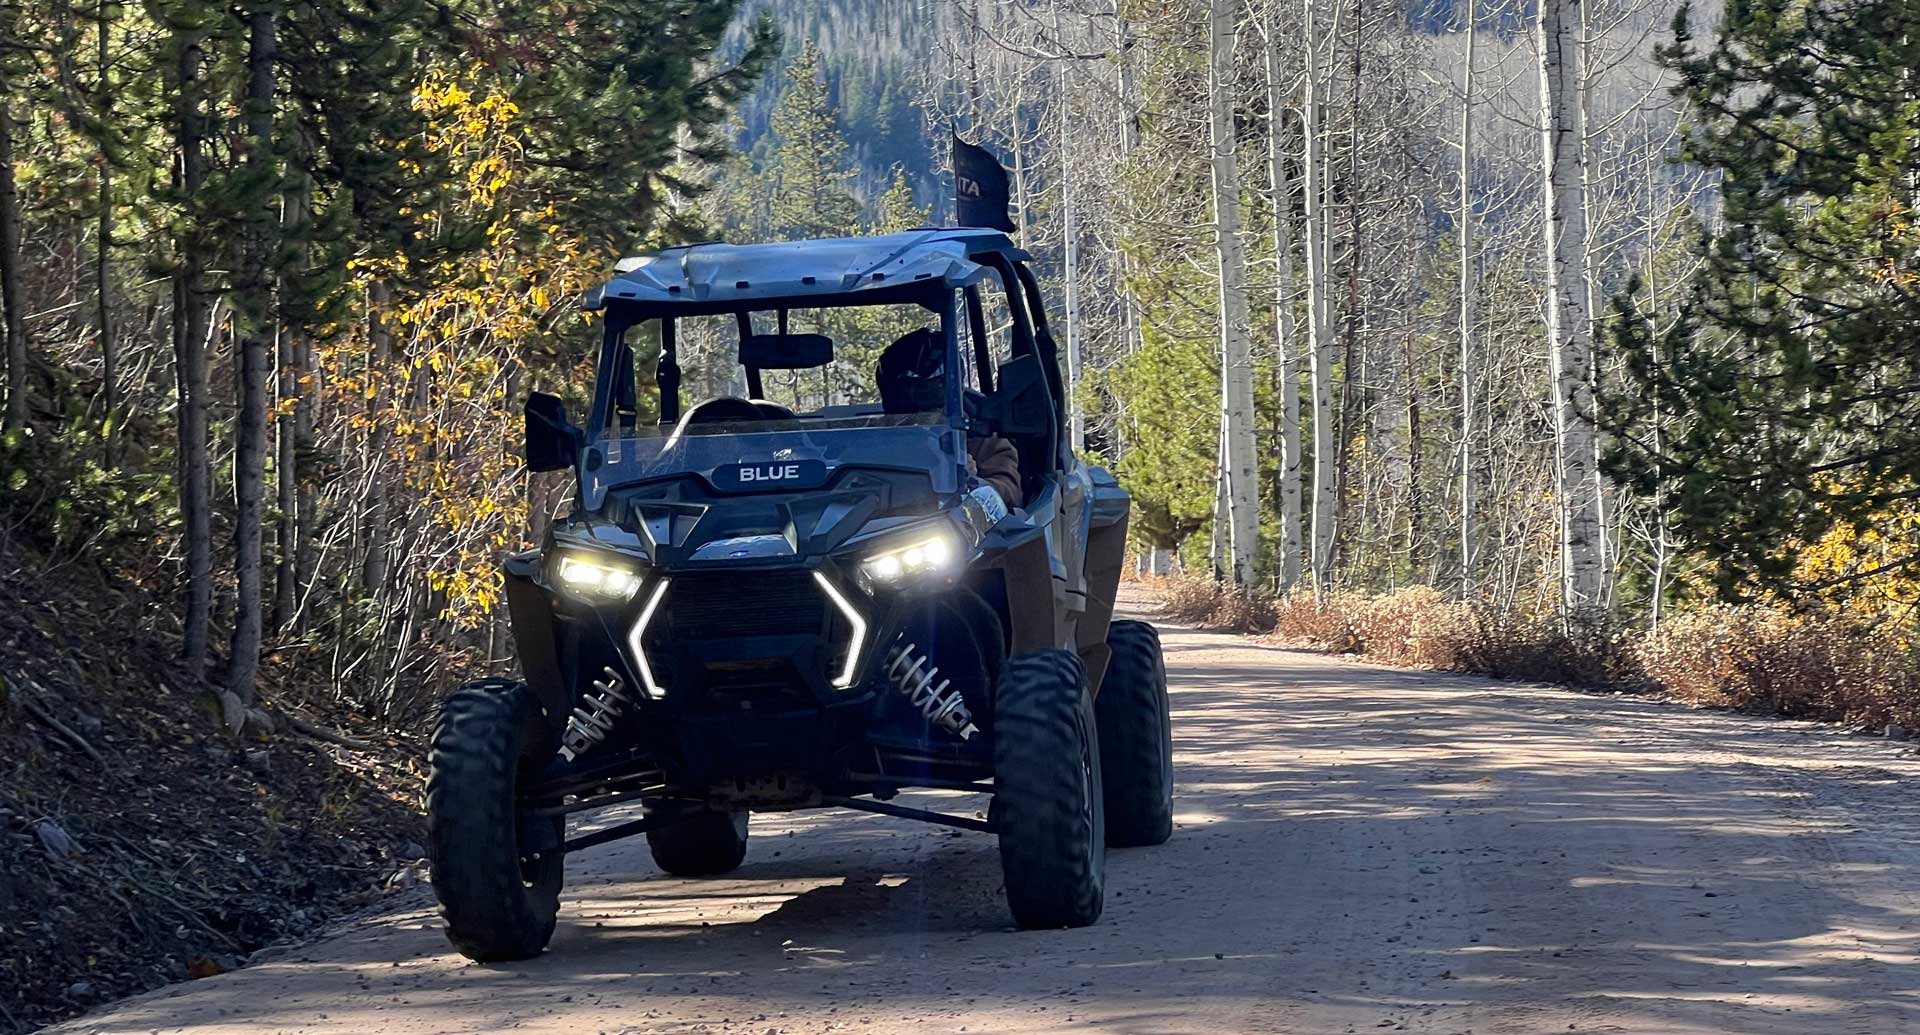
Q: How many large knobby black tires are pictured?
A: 4